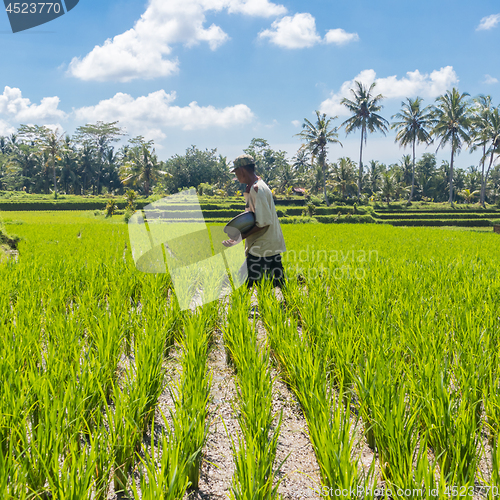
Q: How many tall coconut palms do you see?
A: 6